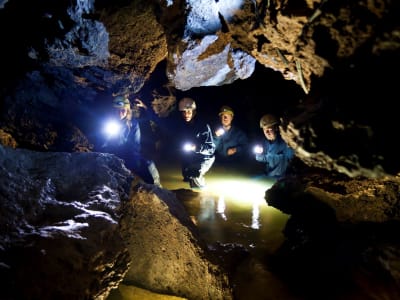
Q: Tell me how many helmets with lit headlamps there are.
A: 0